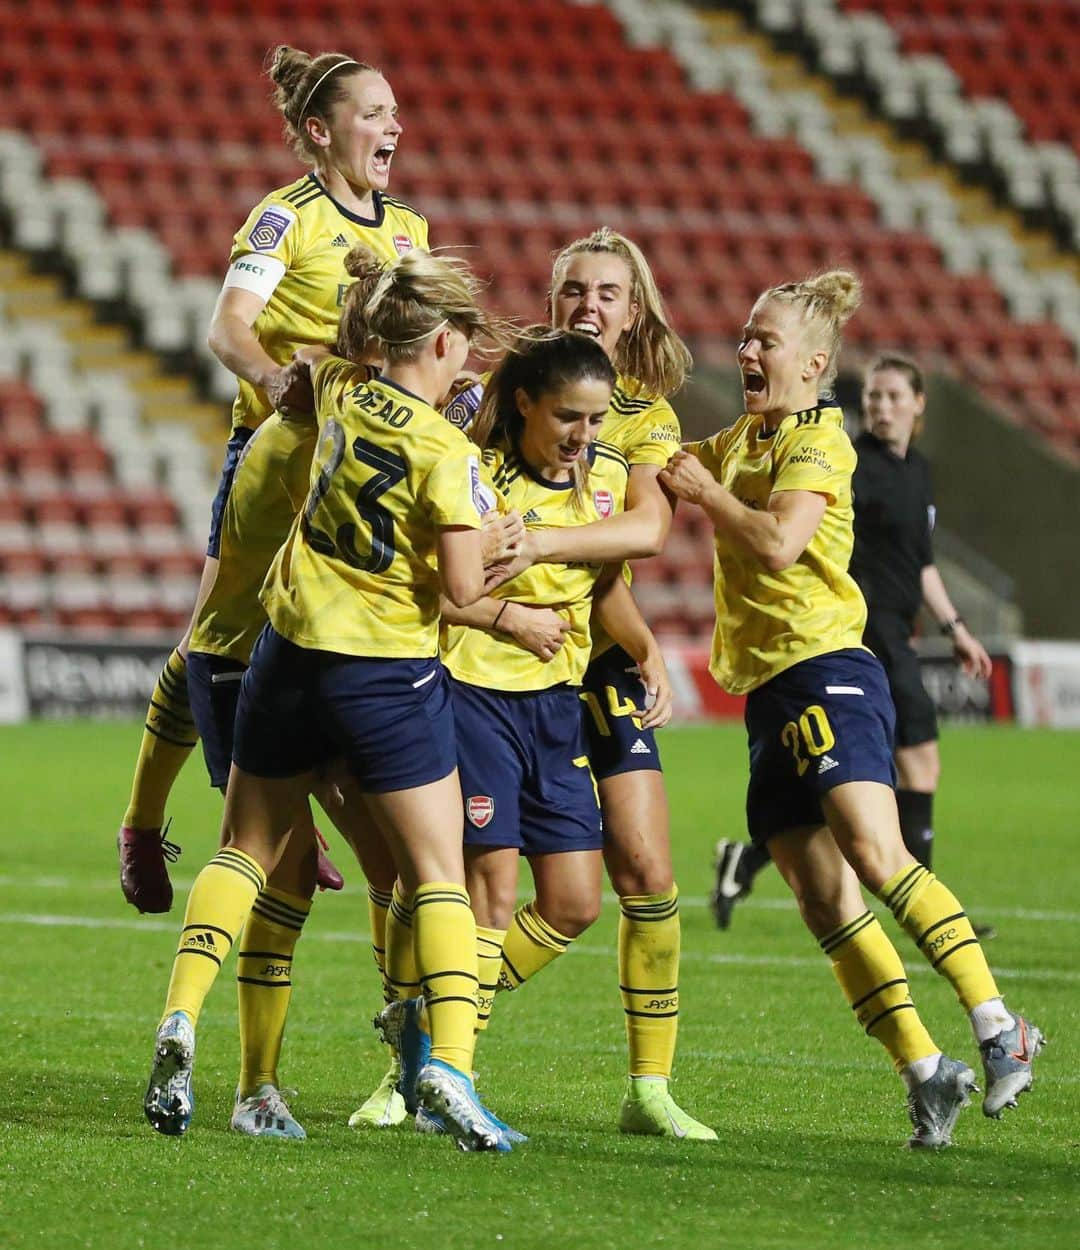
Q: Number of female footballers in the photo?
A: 6